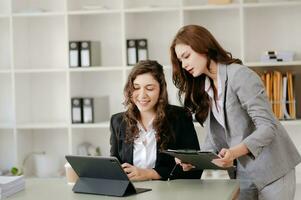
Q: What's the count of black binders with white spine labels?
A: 6